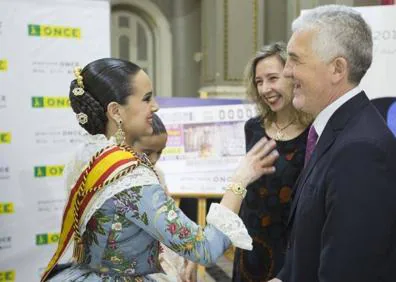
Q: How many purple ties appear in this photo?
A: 1